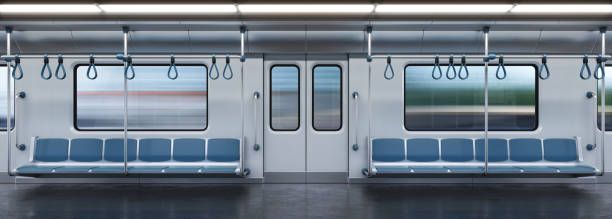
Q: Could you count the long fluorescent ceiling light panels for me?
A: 5